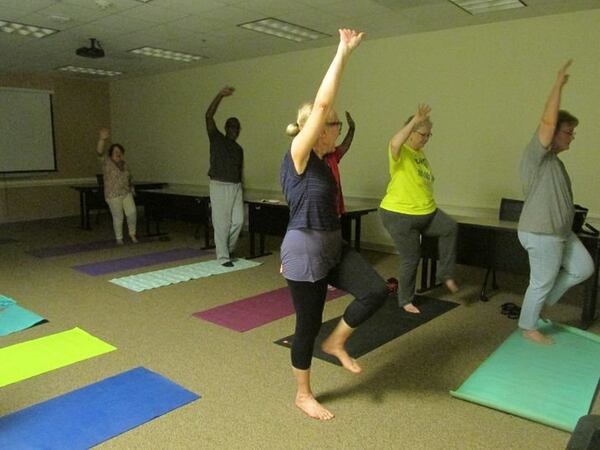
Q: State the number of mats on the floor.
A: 9